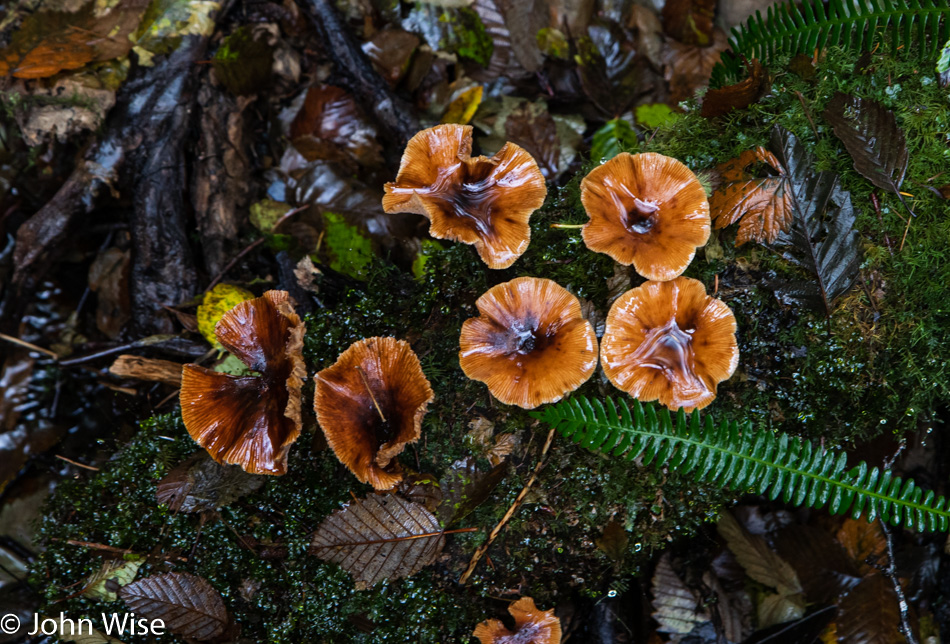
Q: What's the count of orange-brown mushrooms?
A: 7